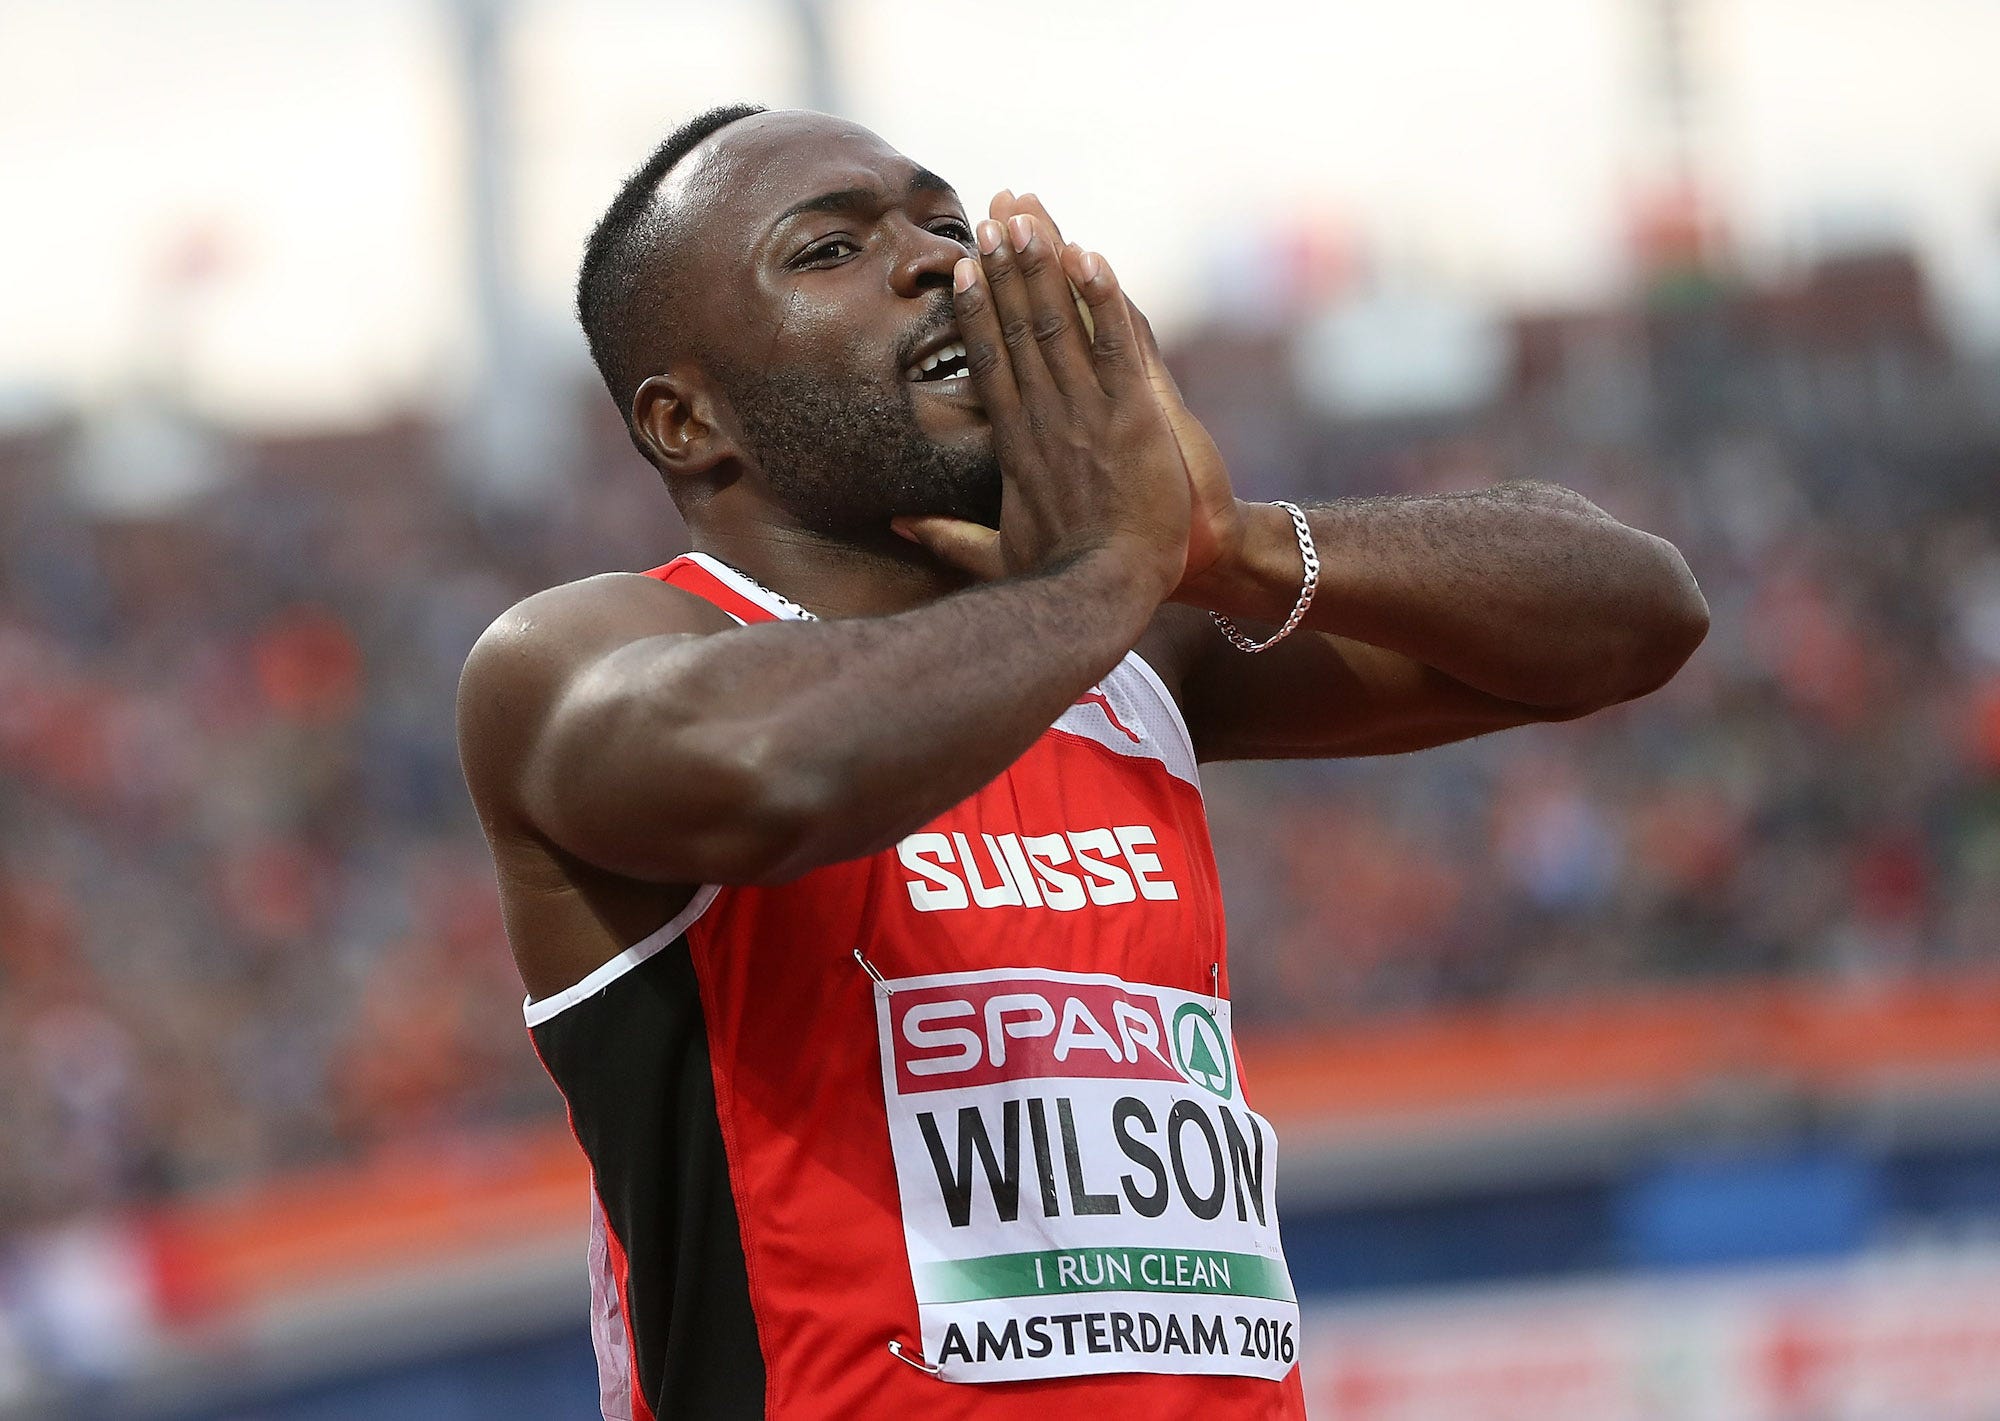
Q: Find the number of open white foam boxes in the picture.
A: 0